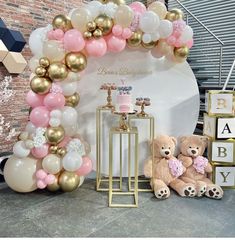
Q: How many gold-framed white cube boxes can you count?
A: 4